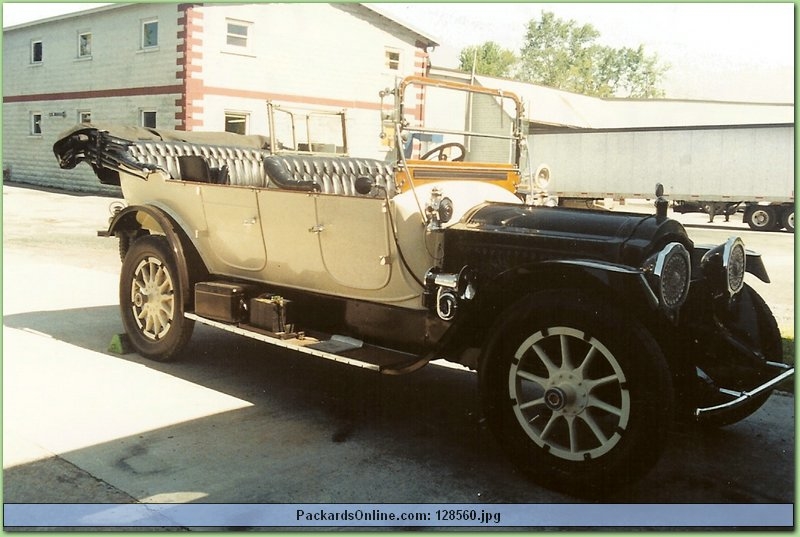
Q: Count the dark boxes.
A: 2